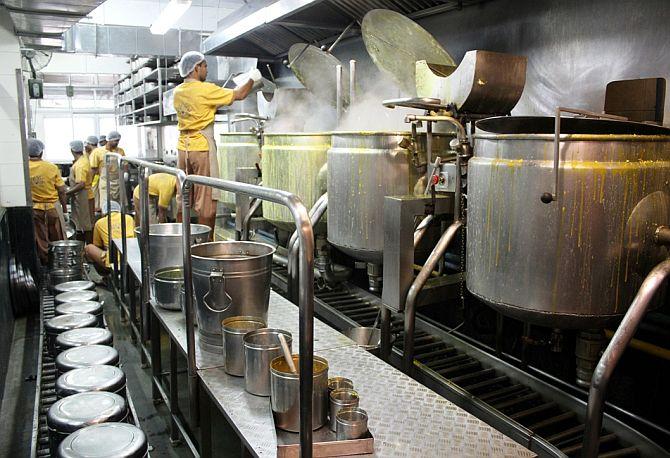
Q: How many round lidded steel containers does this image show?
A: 9